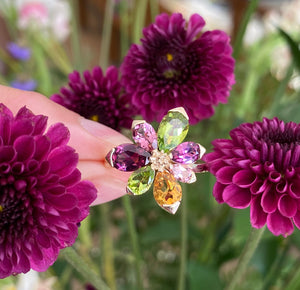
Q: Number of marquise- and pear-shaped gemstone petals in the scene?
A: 7